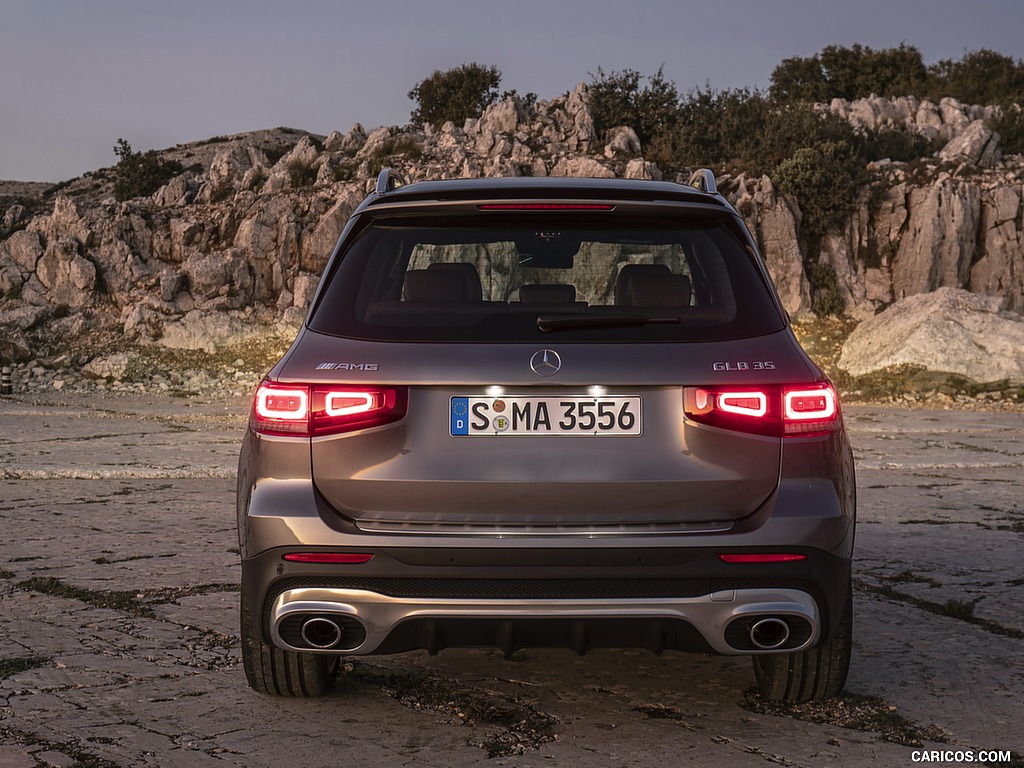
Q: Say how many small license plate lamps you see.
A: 2